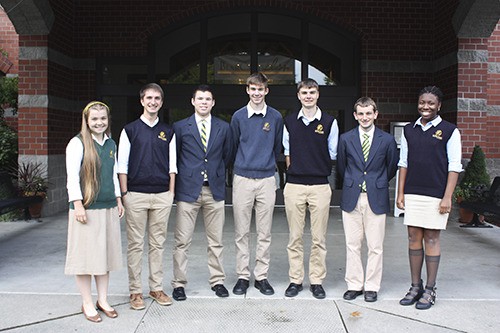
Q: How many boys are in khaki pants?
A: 5